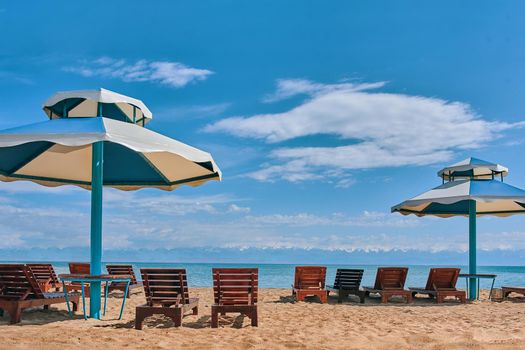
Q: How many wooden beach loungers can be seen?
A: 11